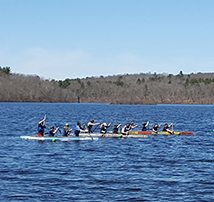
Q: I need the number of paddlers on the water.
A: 12